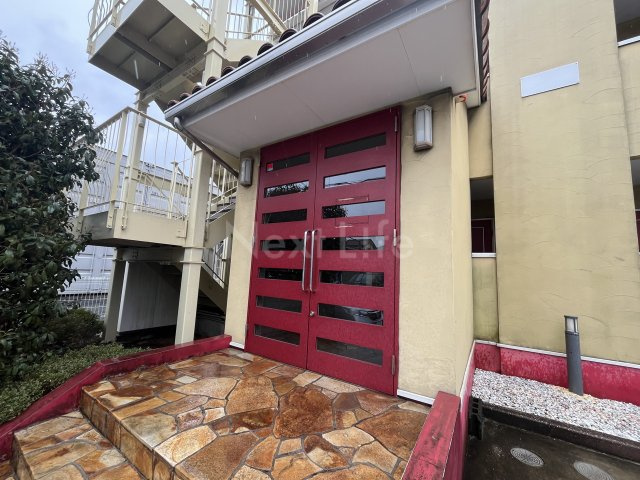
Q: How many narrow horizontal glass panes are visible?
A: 14